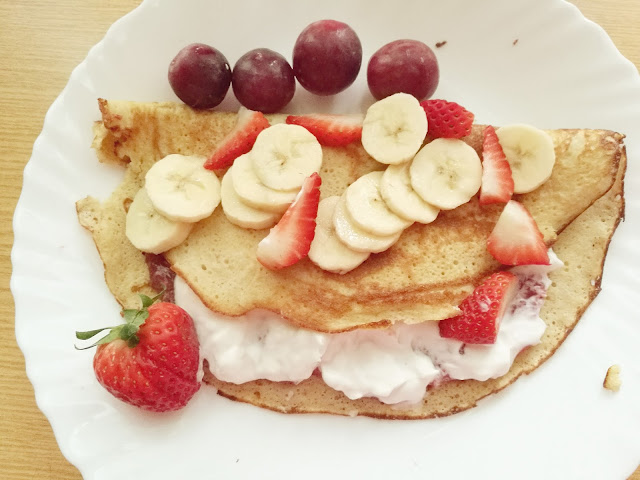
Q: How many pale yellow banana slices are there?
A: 12